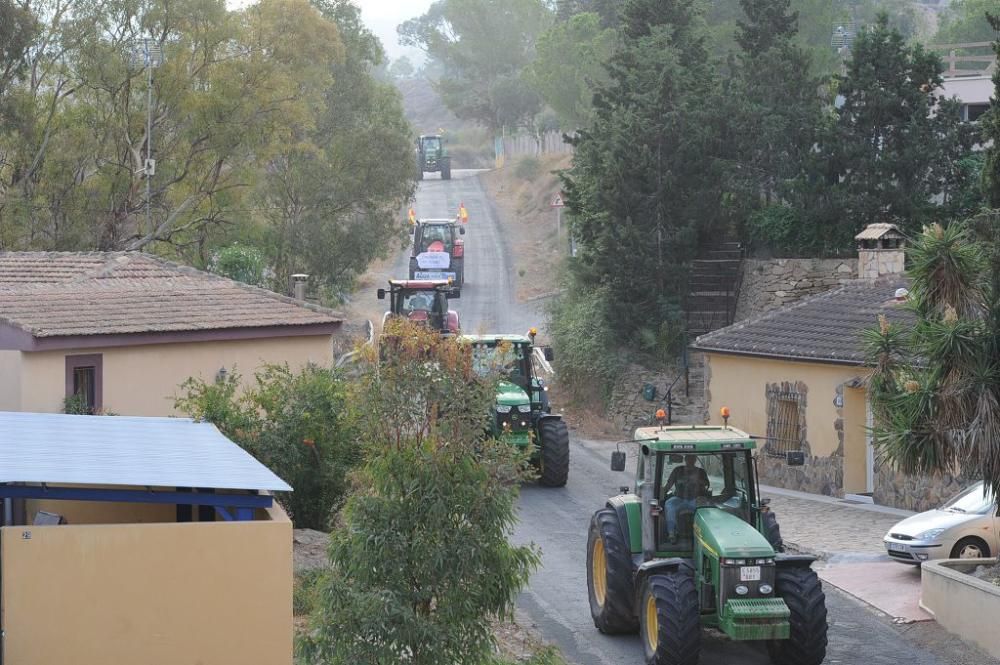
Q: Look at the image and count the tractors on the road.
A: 5